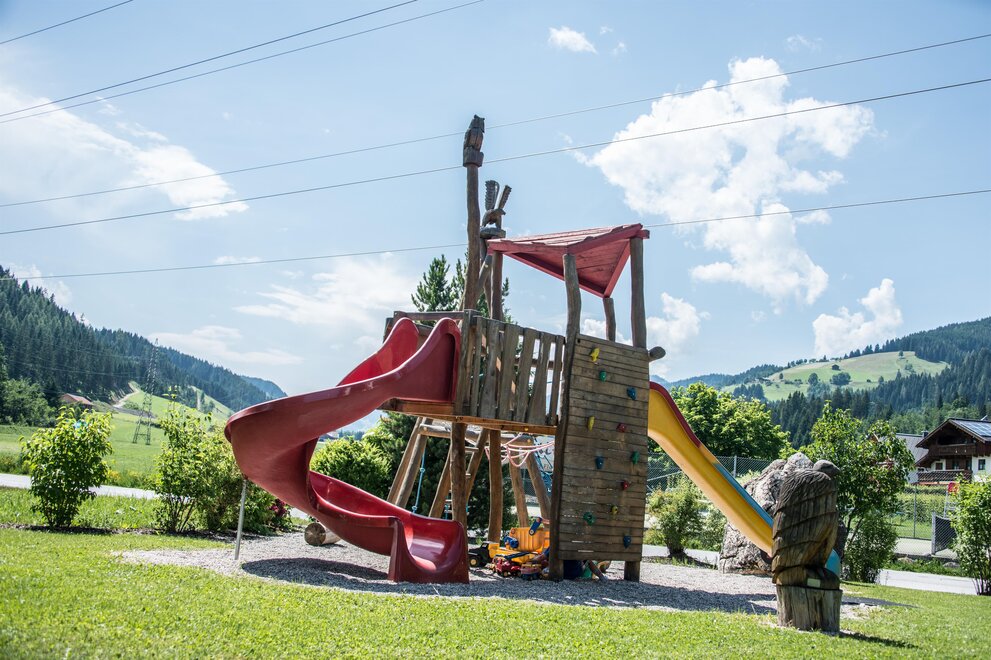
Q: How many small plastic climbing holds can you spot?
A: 11